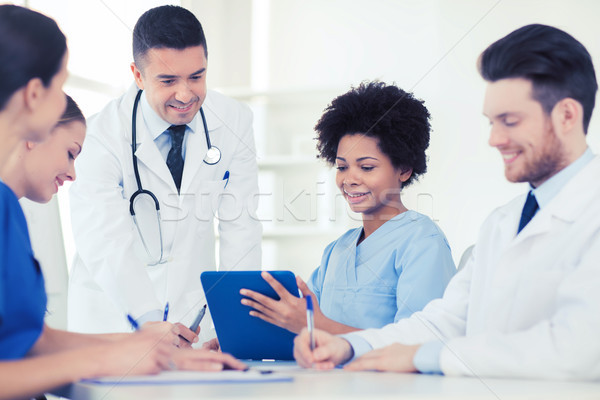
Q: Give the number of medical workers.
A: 5